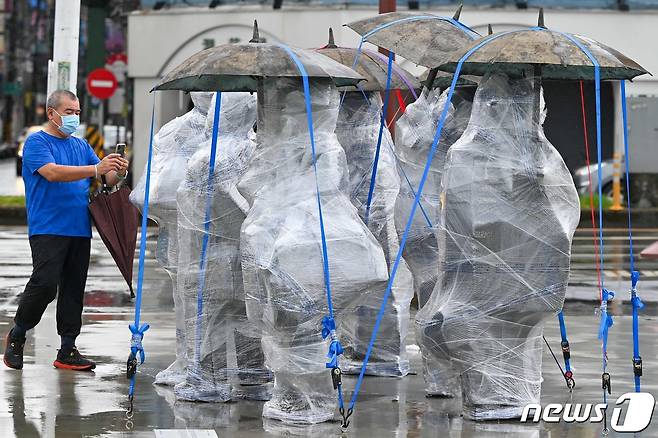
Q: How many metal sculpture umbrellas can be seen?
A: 5